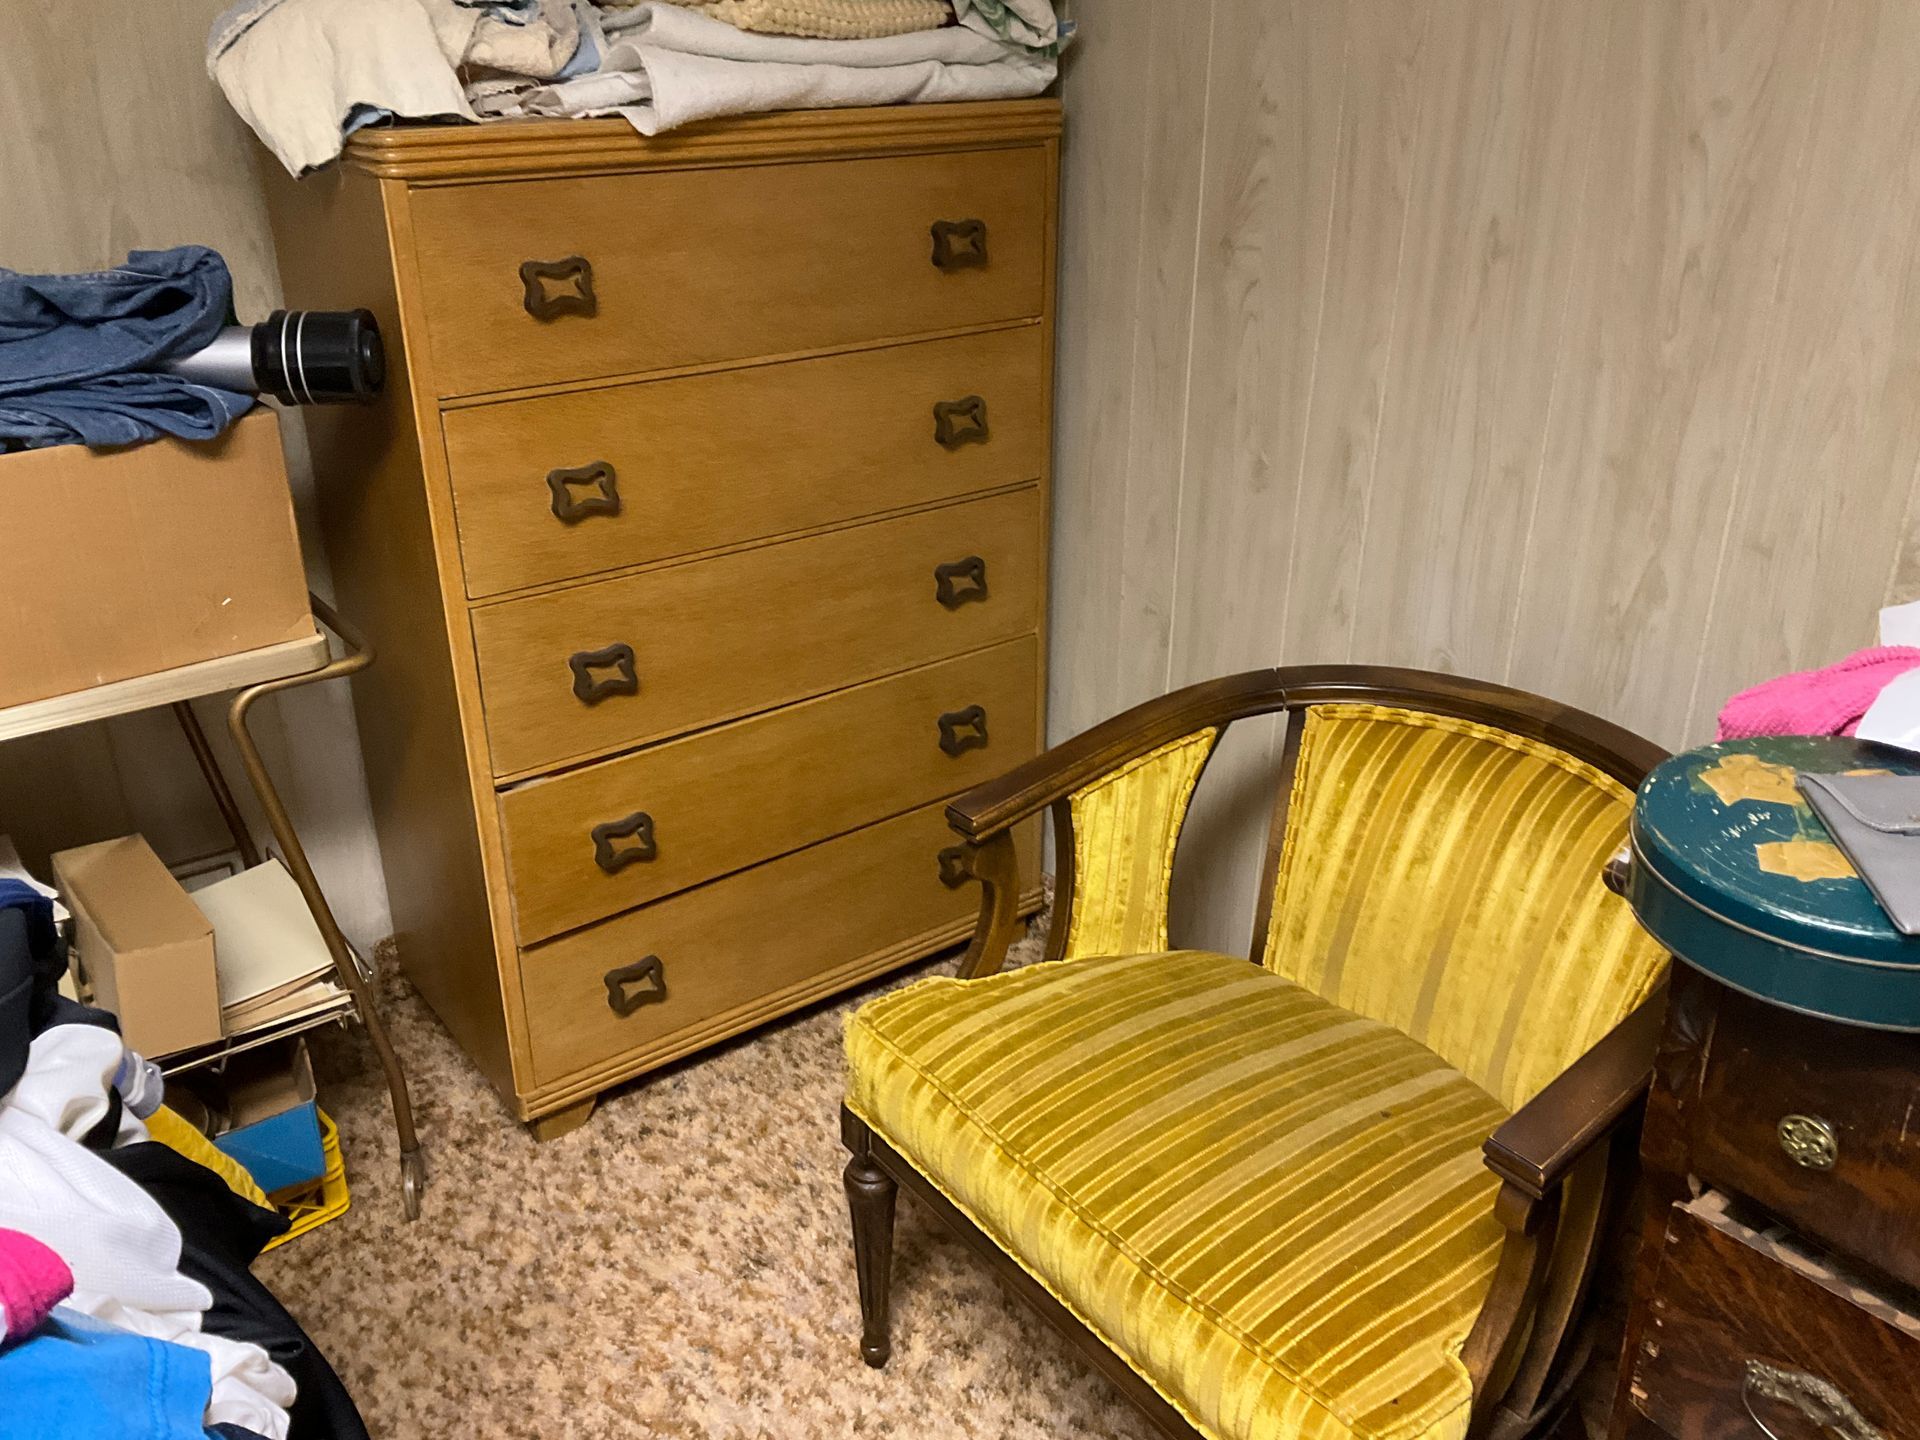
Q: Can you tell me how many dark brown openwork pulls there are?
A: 10